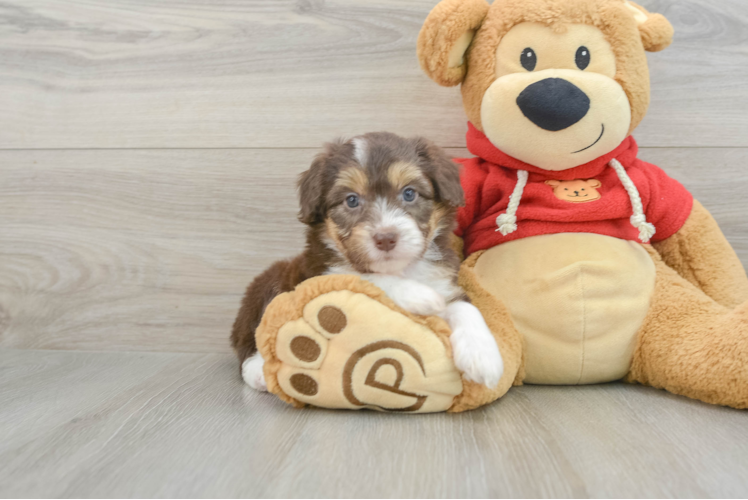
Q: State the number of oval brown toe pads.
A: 3